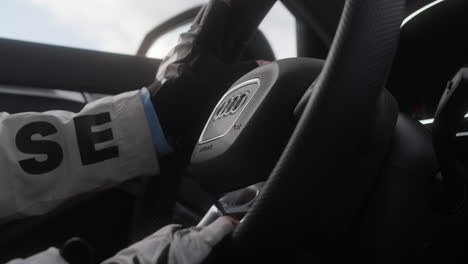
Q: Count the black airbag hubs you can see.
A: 1